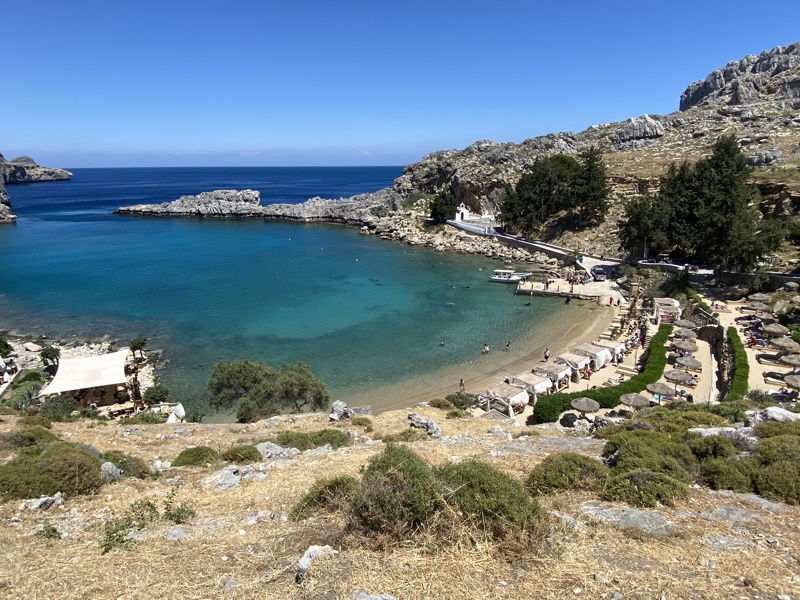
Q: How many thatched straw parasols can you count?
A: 15